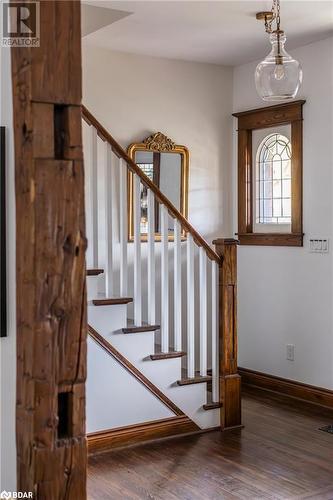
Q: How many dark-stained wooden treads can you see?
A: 6